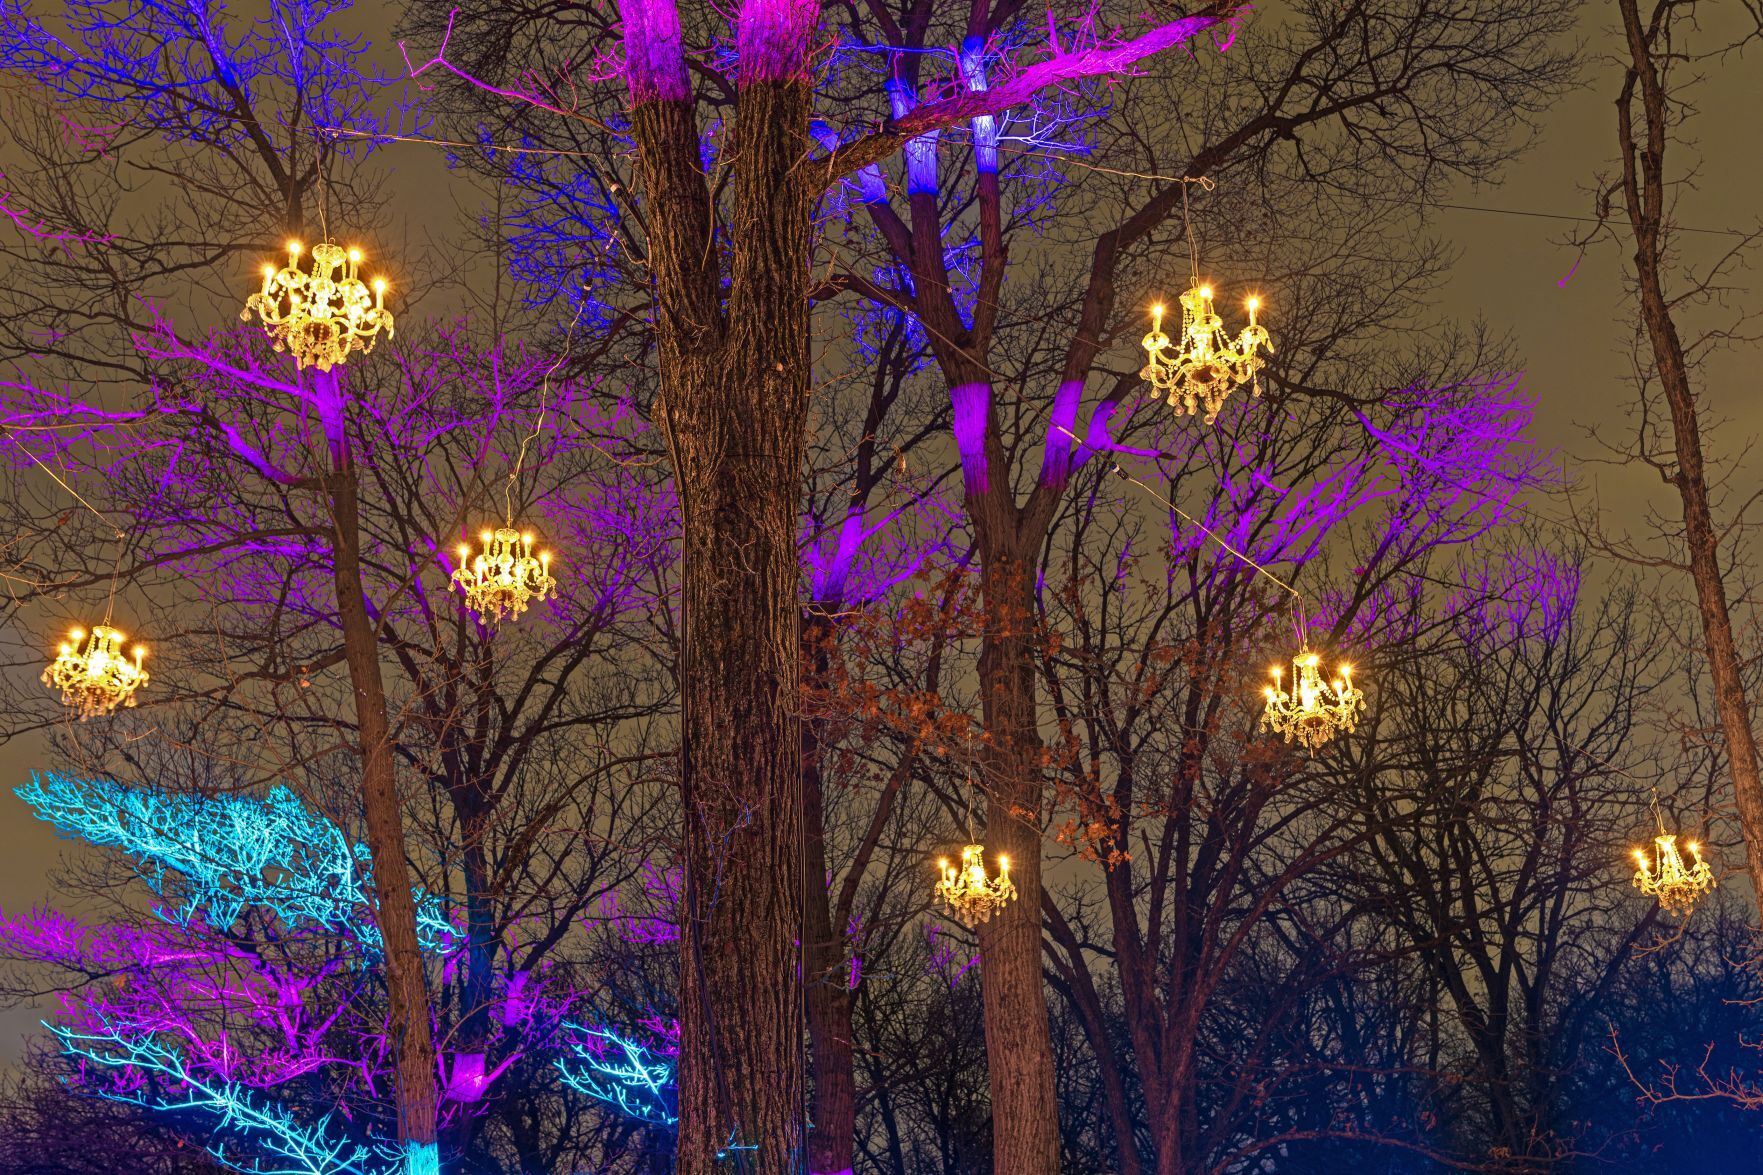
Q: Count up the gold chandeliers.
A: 7